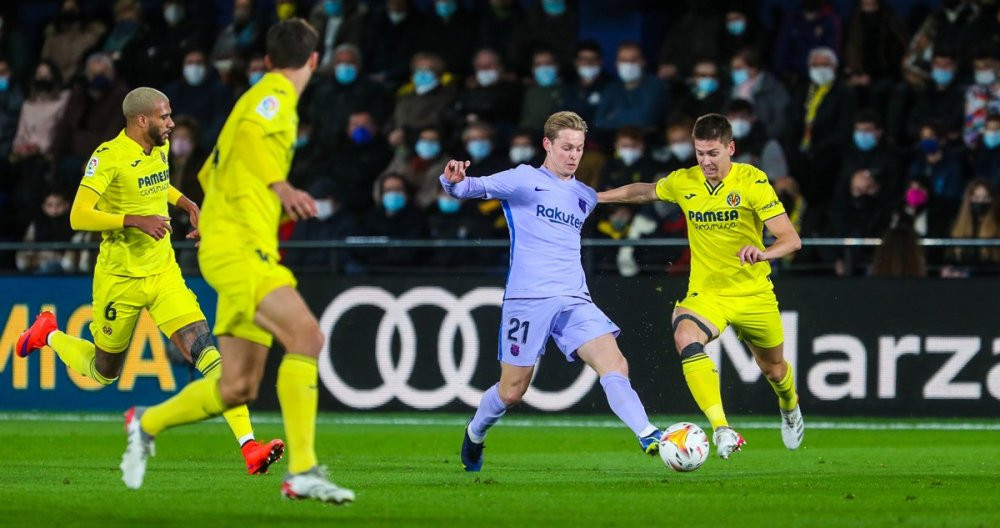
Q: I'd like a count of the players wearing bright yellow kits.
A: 3